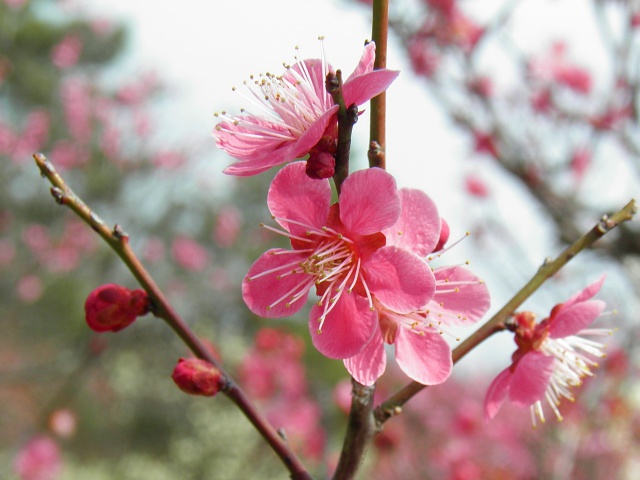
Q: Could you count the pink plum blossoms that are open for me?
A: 4